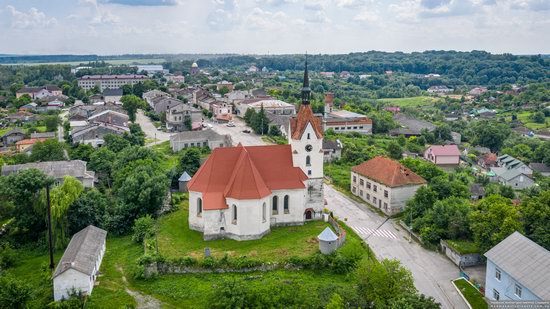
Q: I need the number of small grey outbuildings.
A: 2